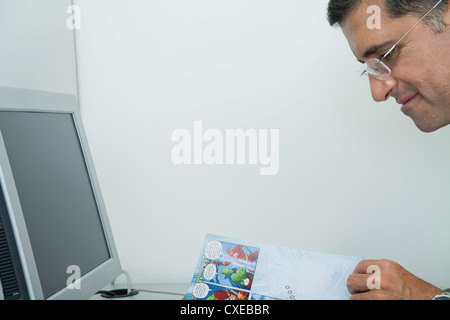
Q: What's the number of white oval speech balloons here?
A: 3